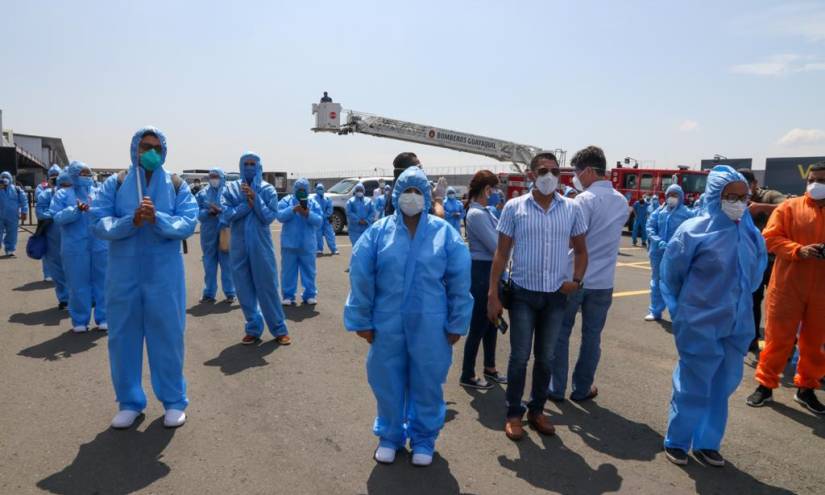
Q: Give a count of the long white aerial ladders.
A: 1